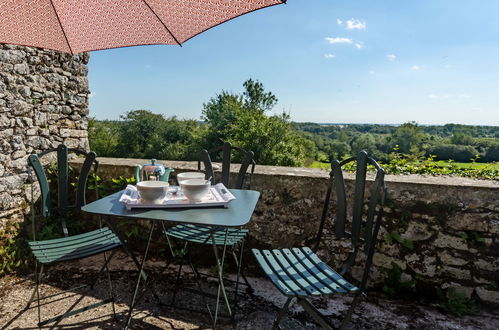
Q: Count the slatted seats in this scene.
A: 3